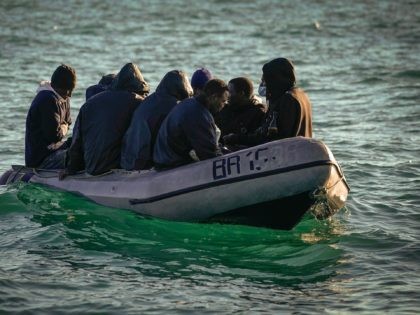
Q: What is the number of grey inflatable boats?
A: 1